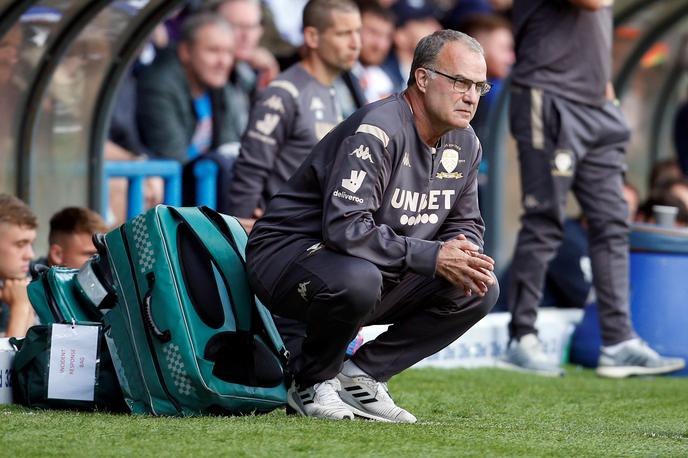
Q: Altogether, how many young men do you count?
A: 2